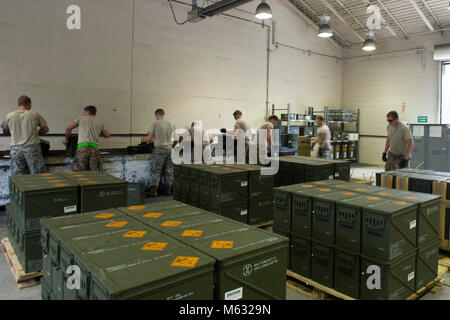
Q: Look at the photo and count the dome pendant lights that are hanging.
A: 3